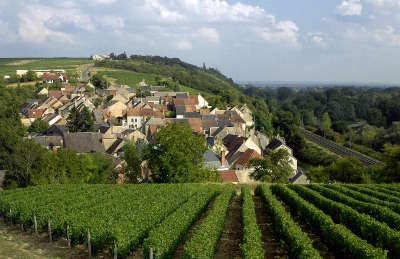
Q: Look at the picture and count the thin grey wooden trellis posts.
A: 8